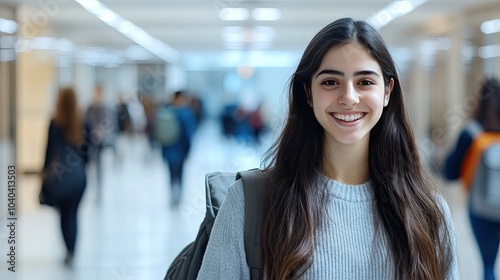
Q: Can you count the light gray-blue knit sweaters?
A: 1